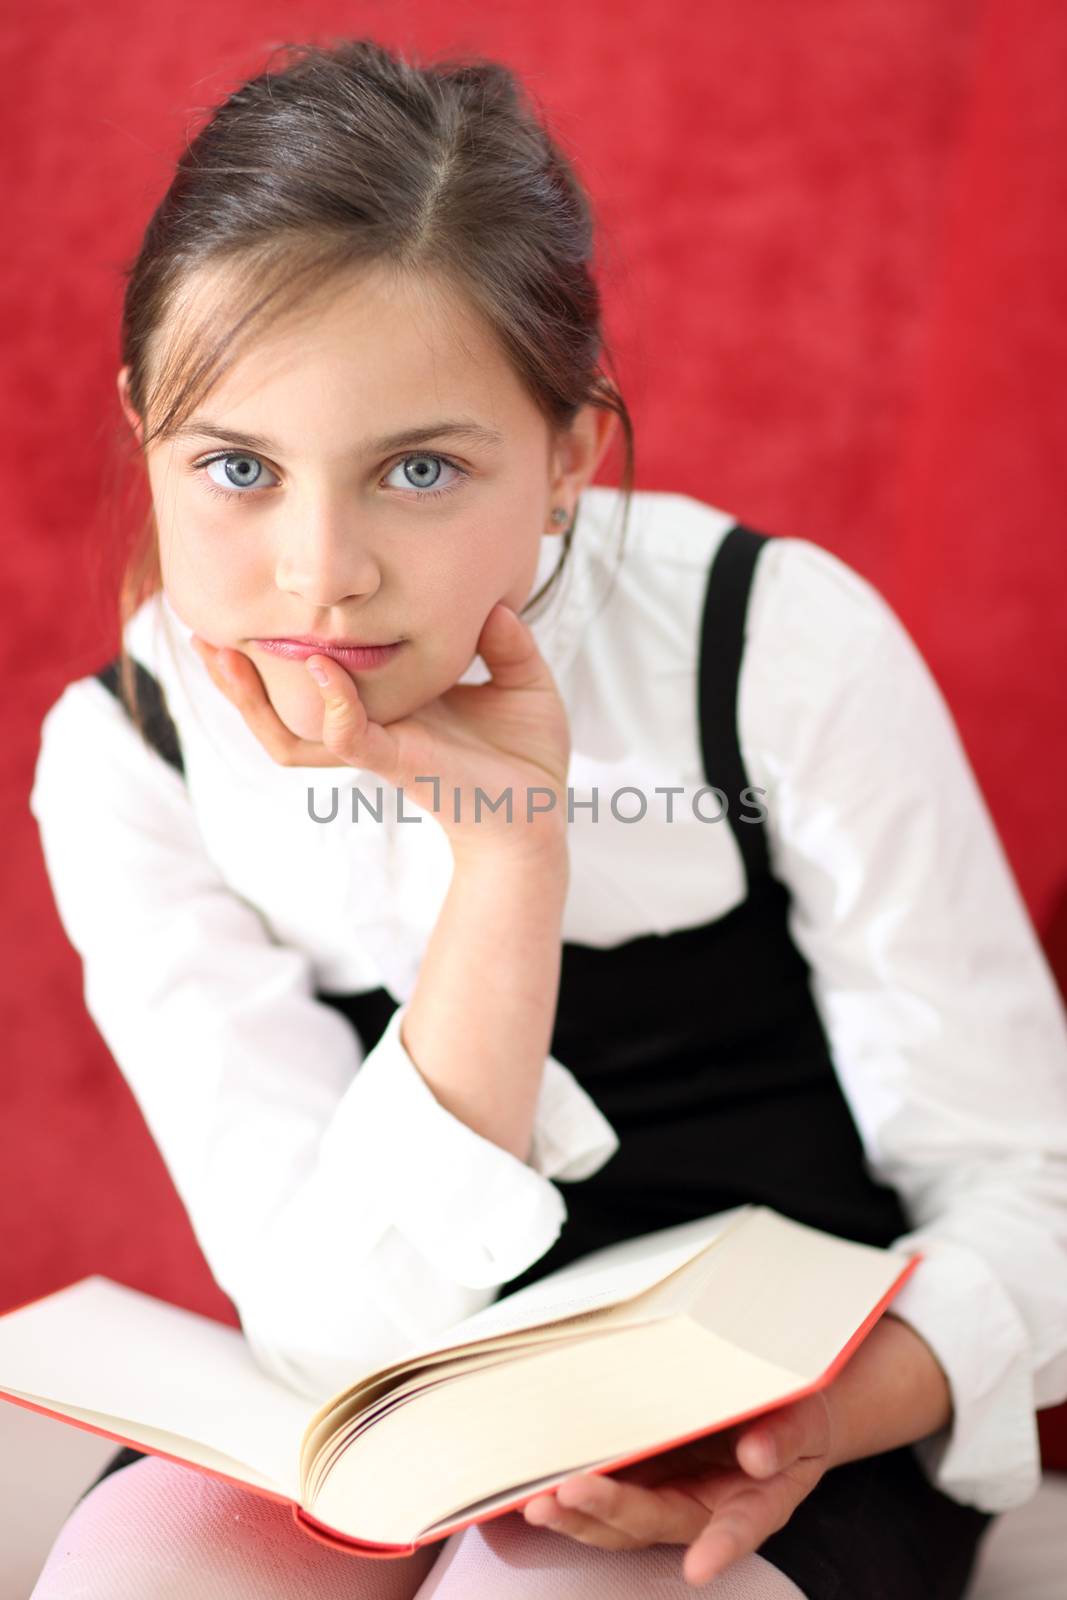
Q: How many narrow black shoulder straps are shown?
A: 2